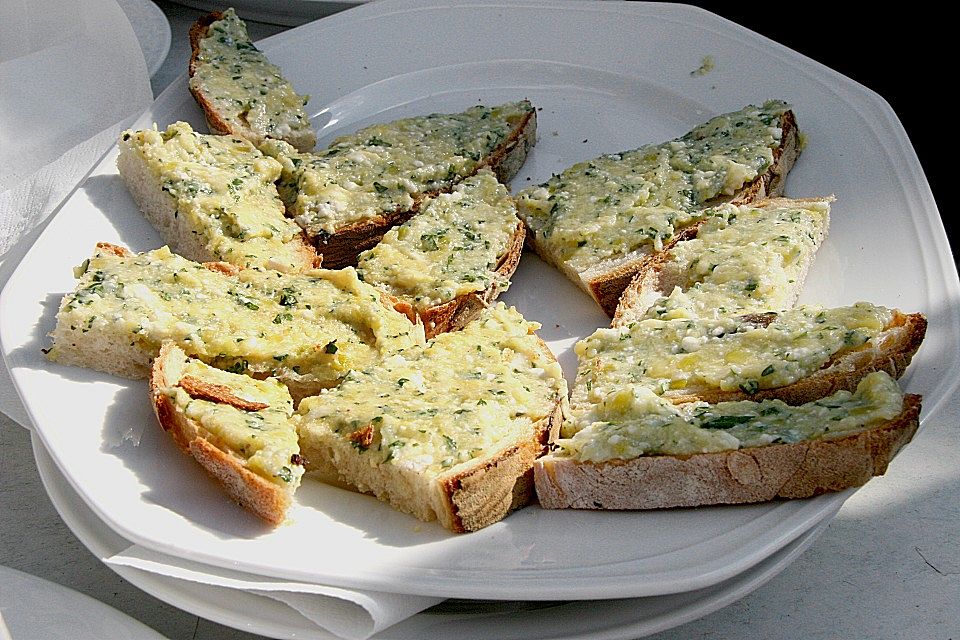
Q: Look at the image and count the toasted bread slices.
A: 11